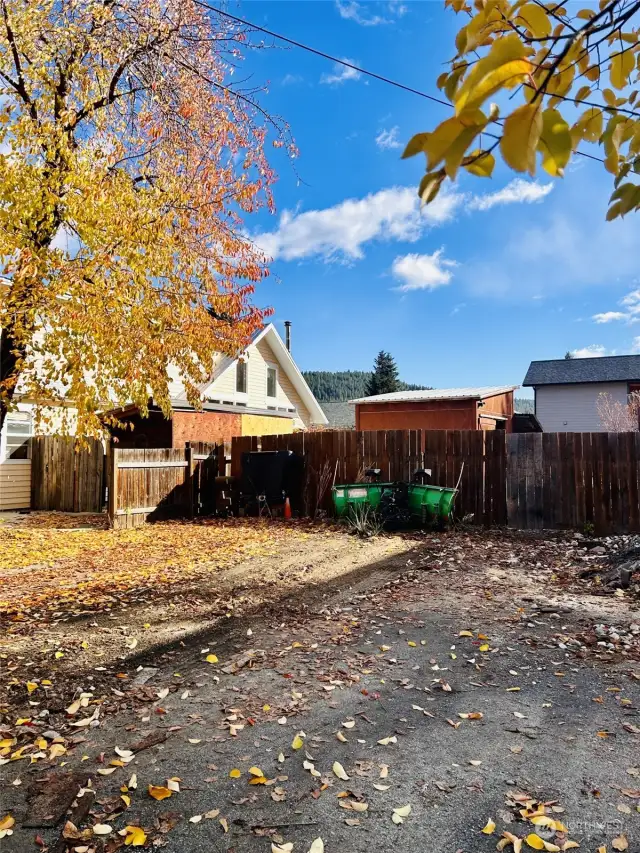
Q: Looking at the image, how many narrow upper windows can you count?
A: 2